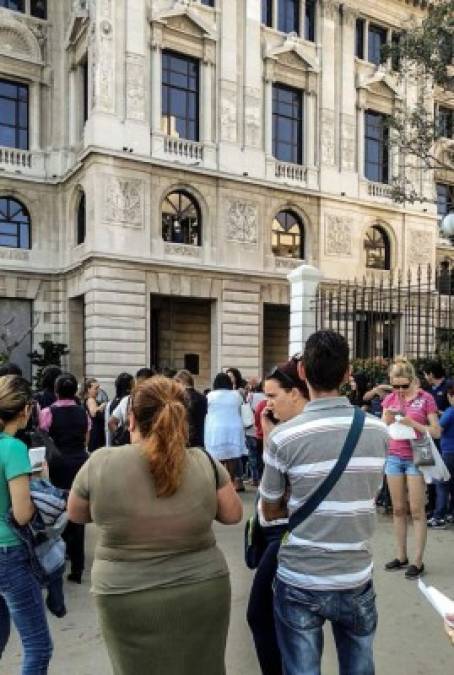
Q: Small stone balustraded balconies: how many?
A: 4